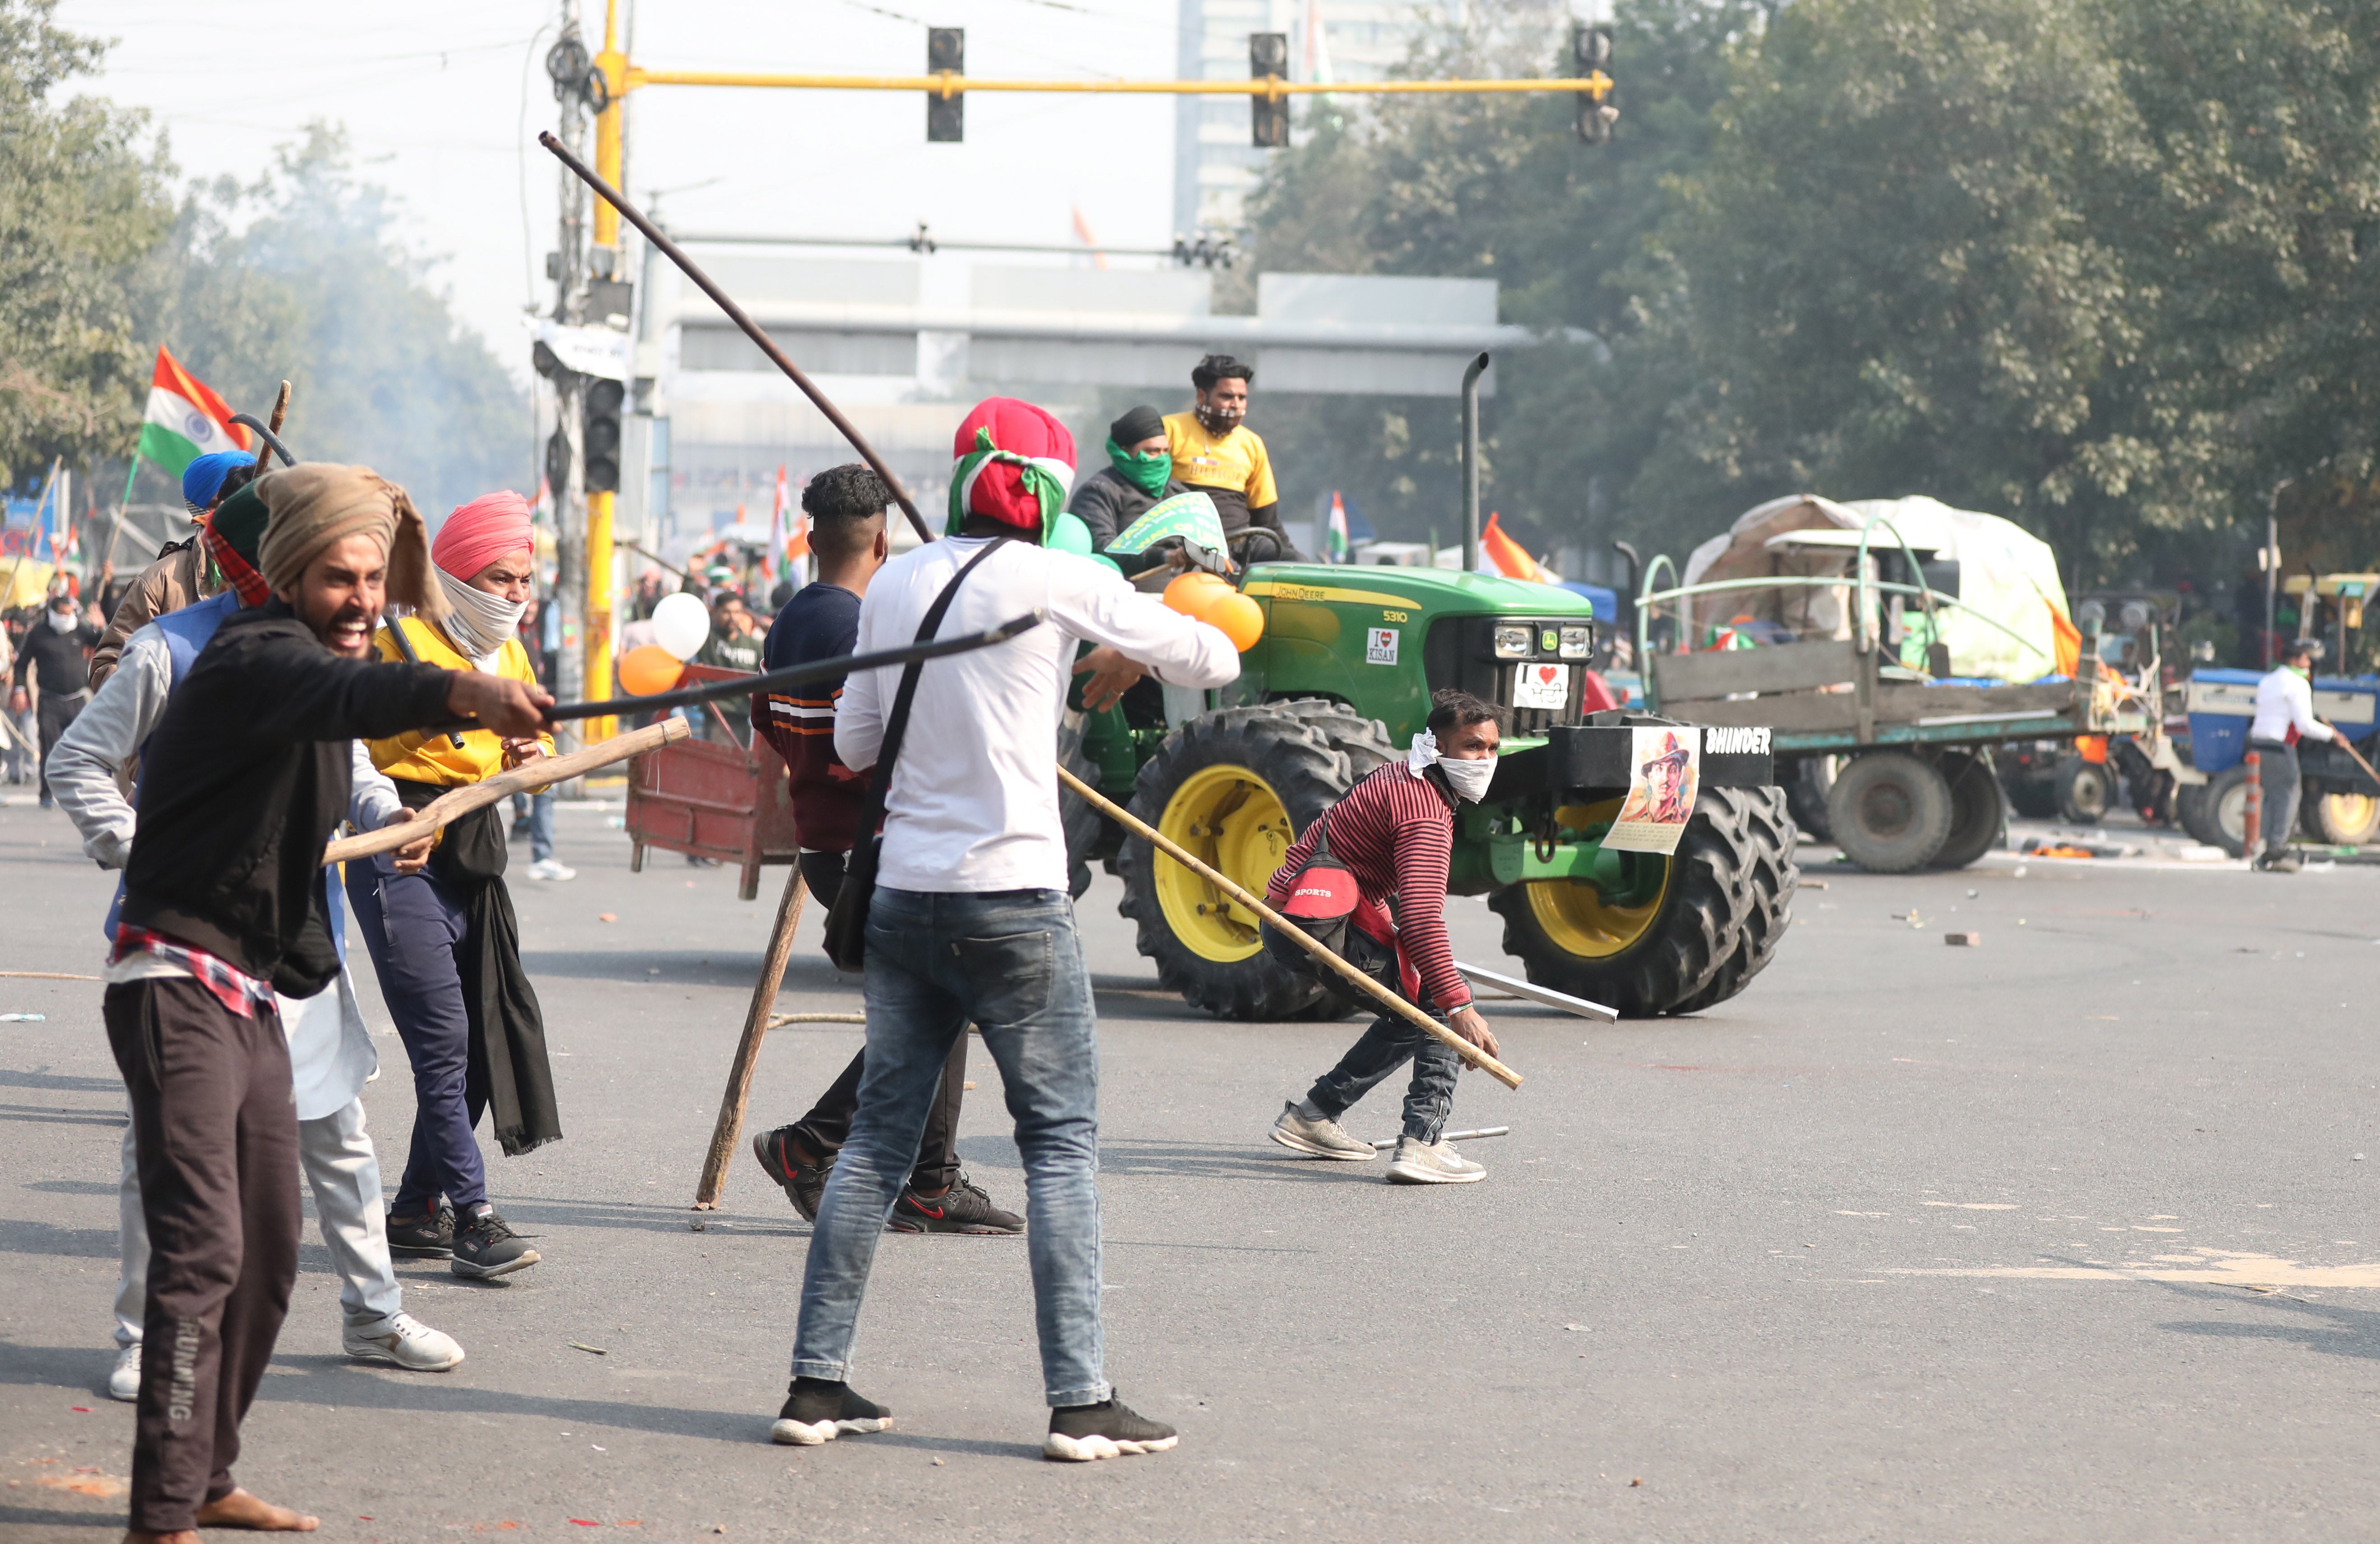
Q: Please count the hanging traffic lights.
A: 3